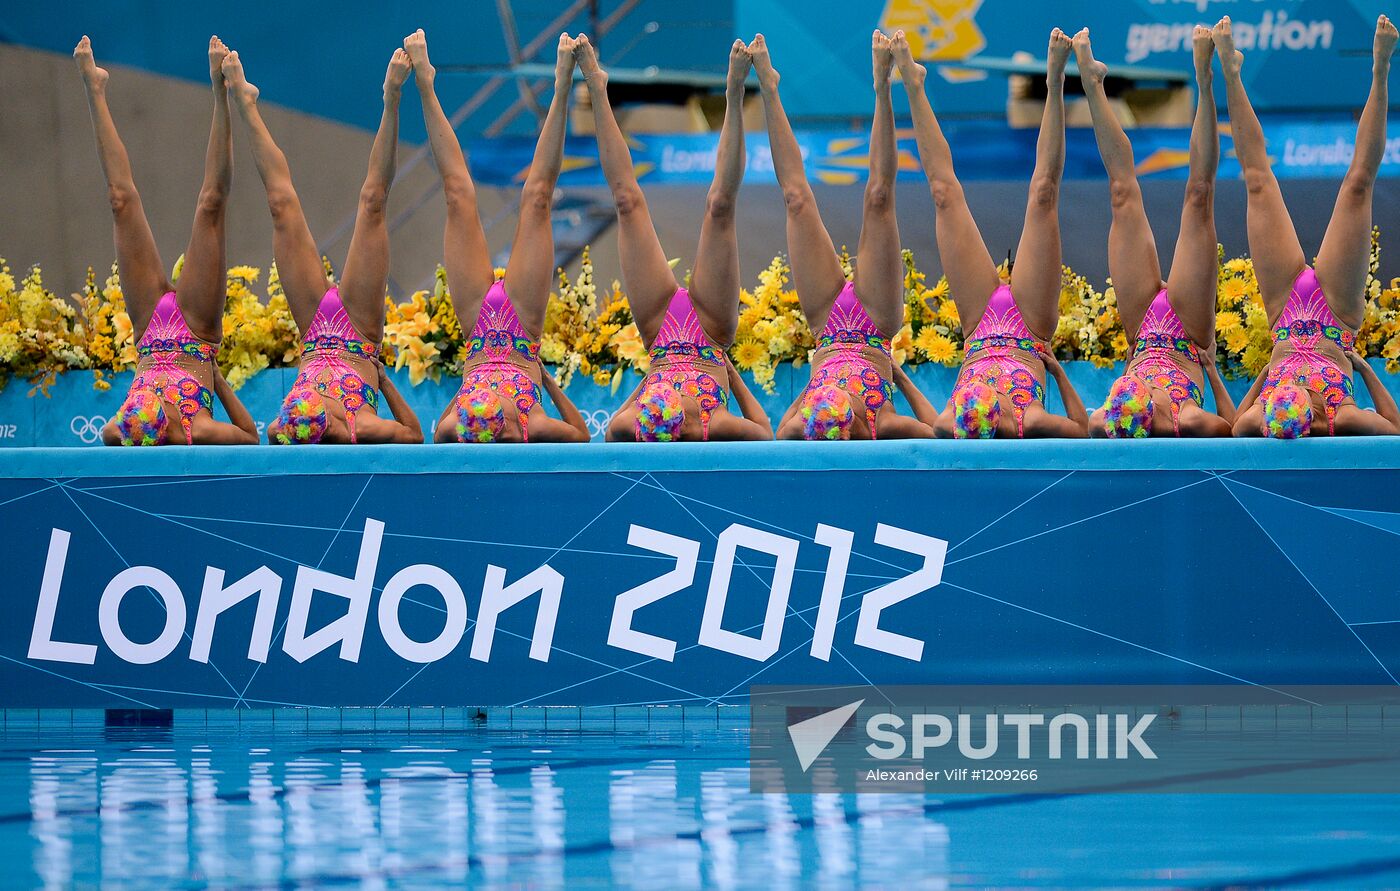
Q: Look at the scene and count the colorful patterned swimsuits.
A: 8